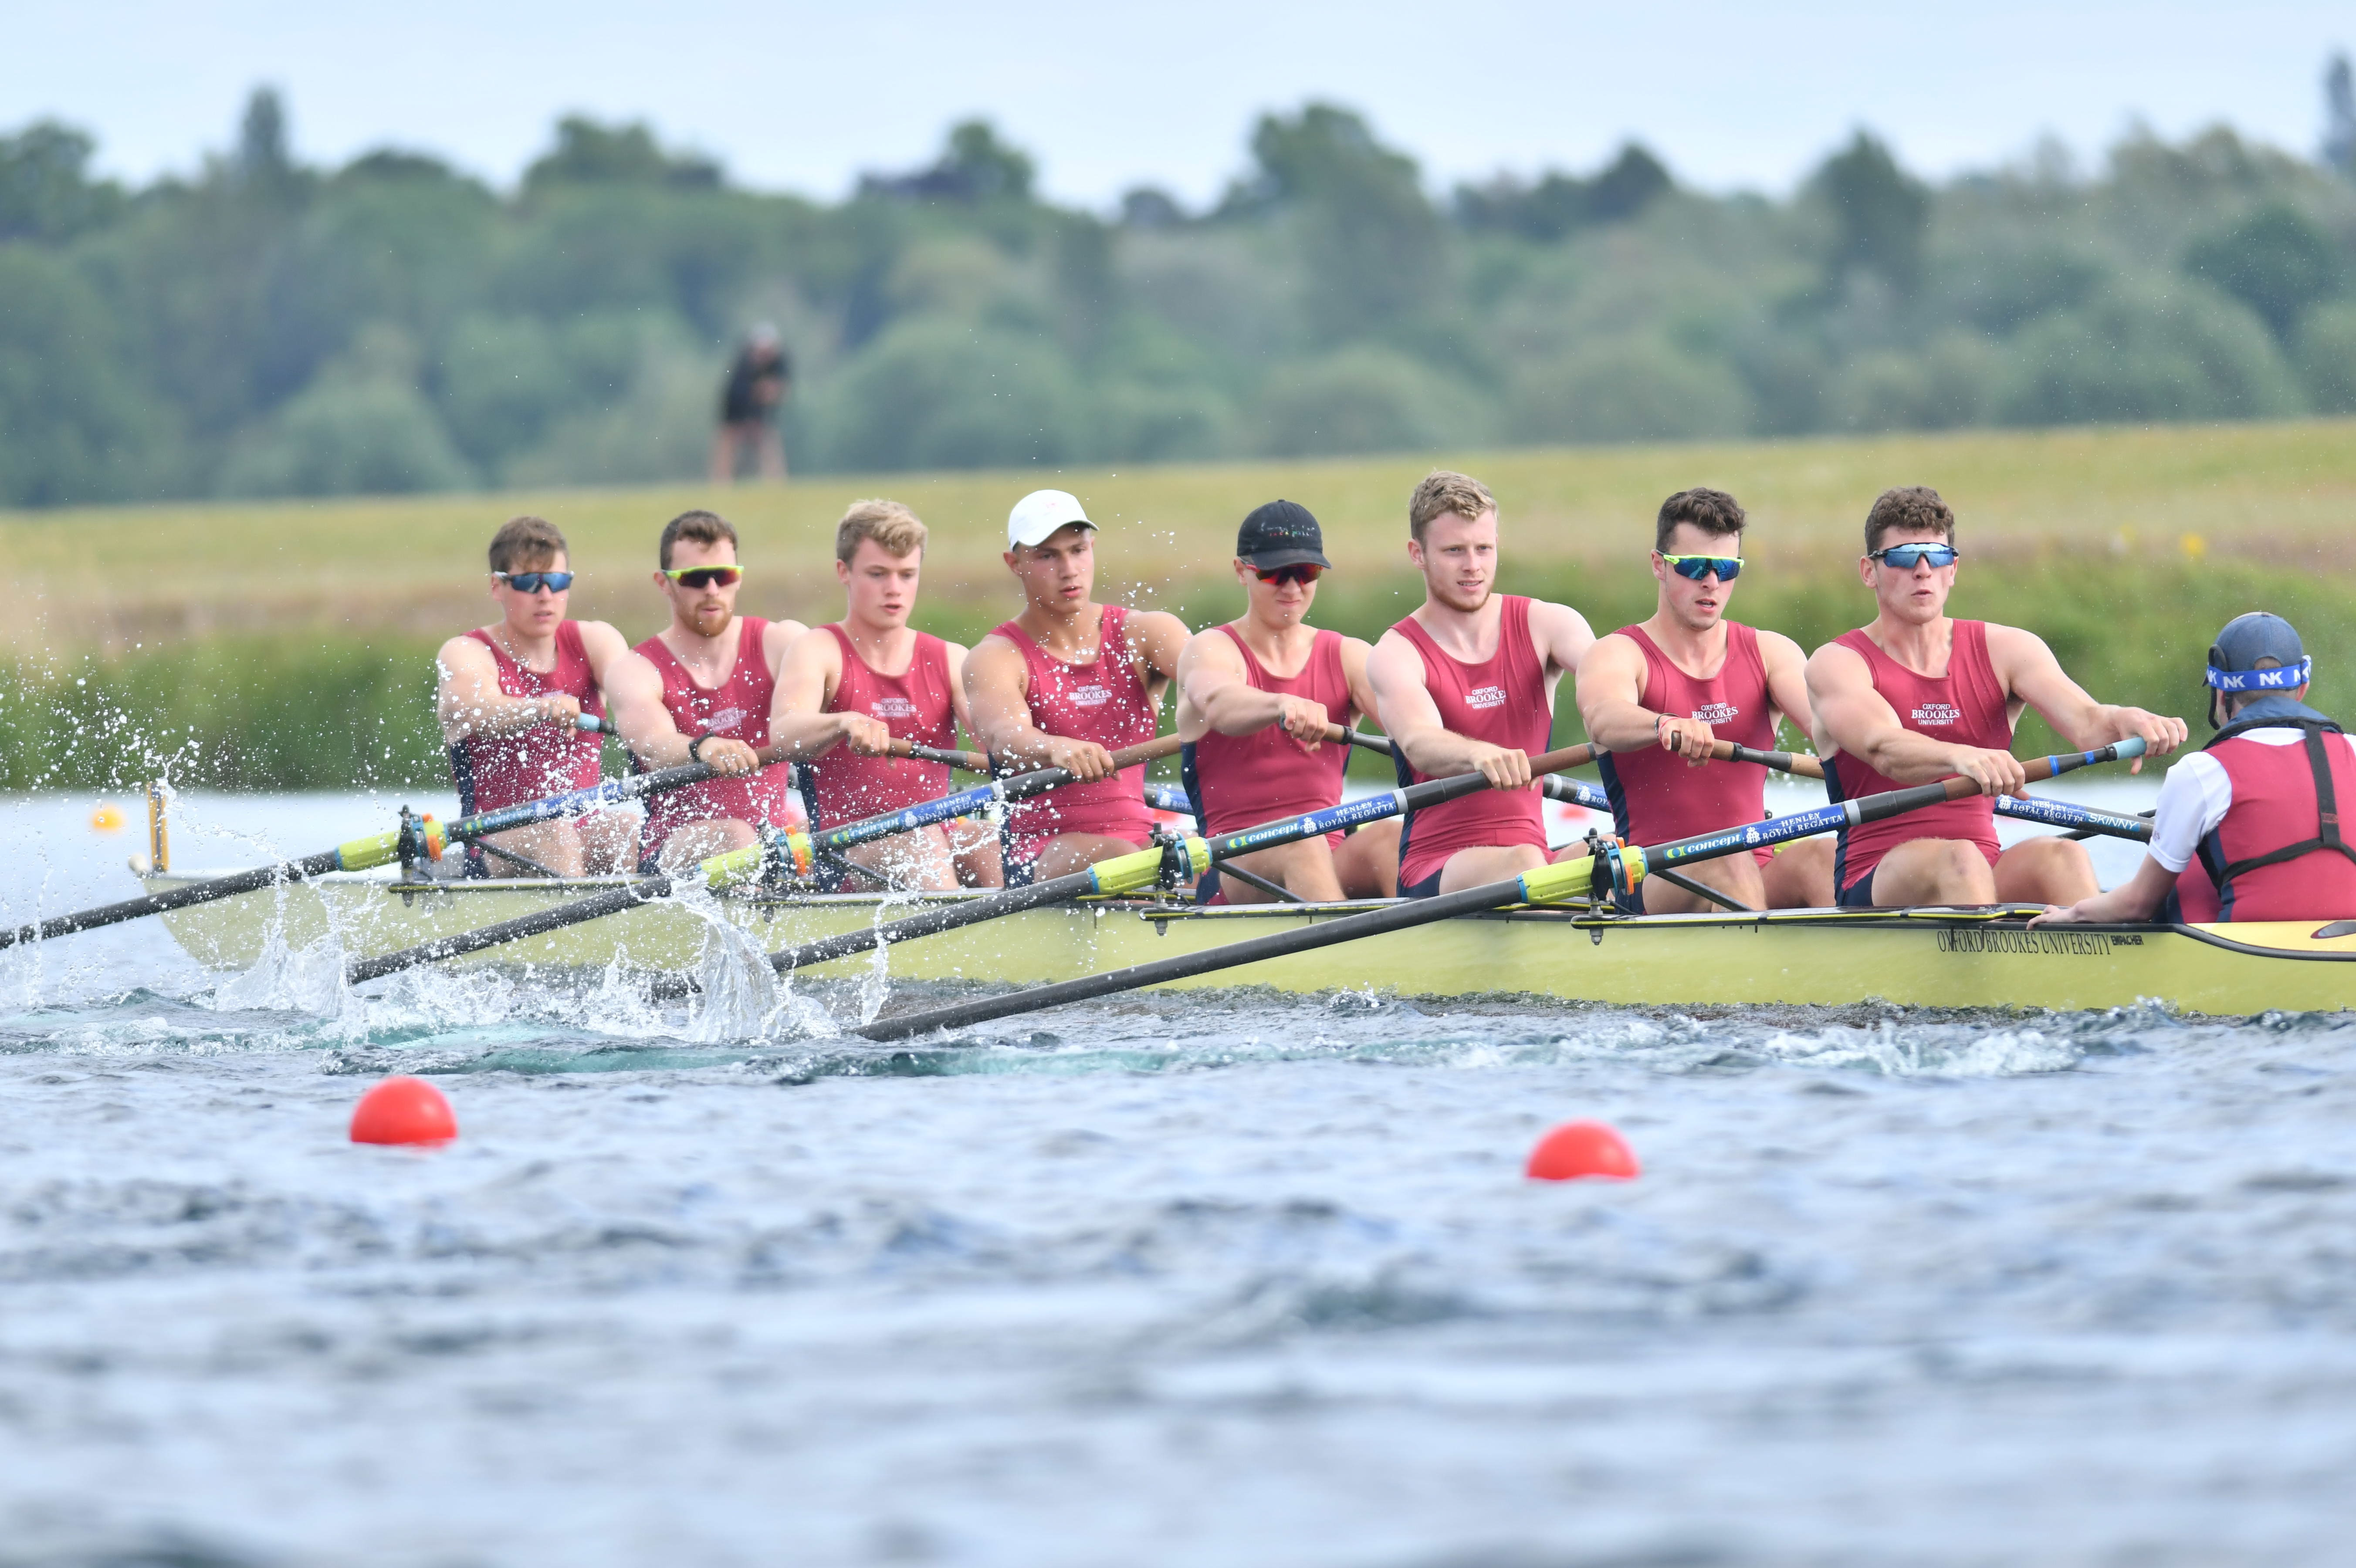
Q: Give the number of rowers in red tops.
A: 8